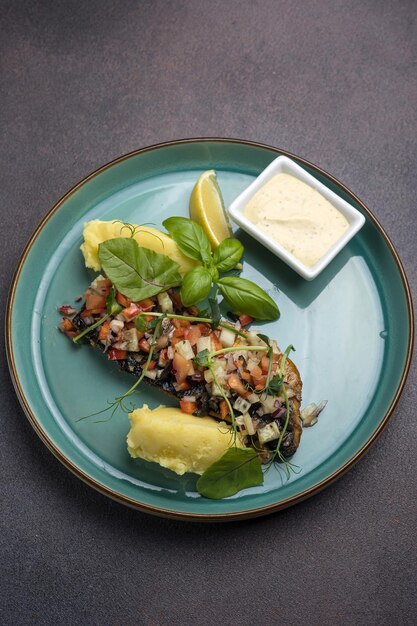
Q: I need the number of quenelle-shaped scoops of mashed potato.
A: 2